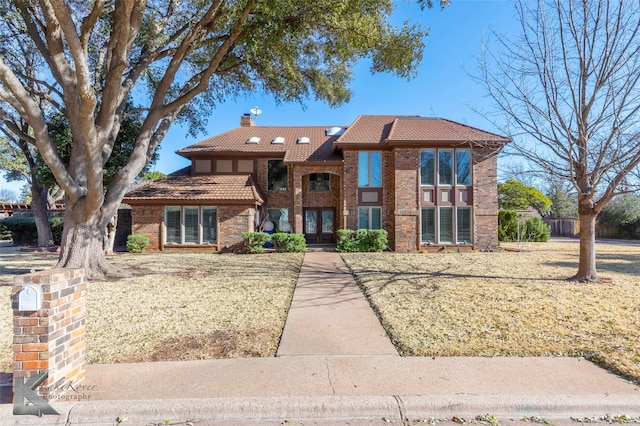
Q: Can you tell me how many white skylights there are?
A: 4